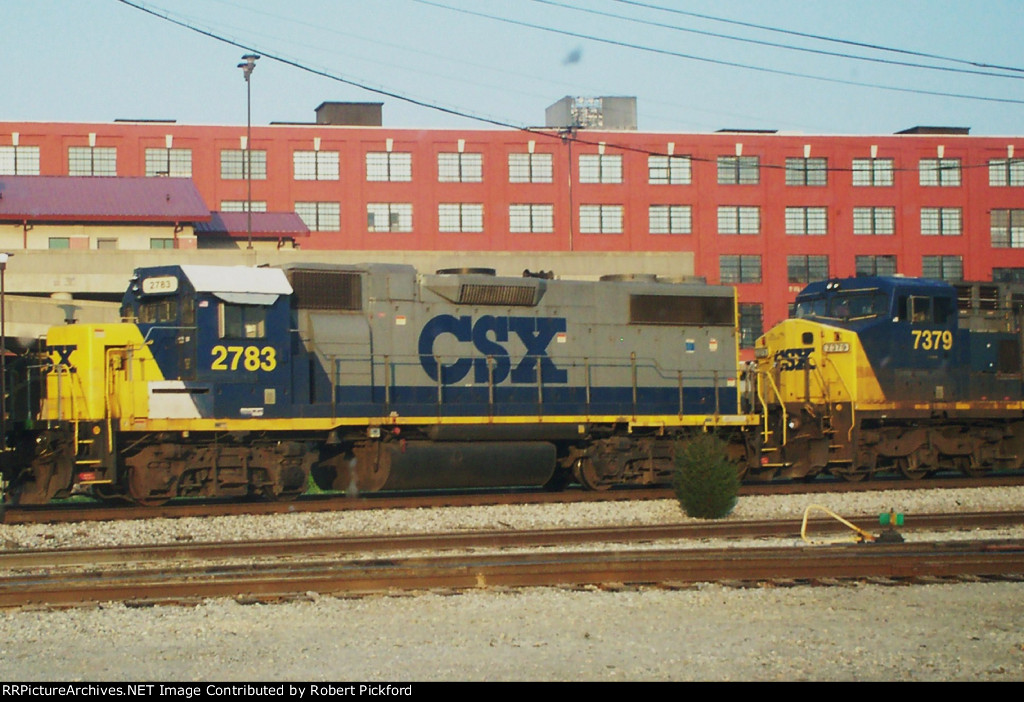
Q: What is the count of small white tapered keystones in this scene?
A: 15